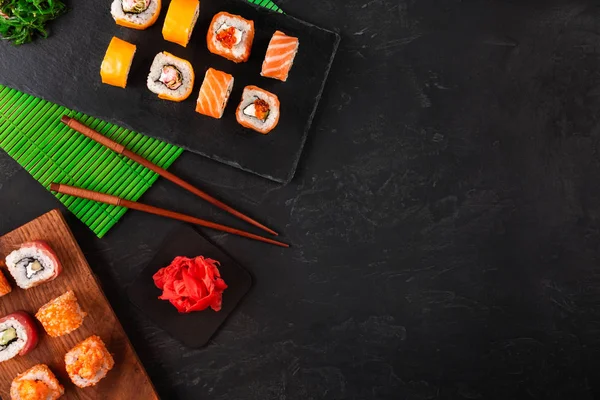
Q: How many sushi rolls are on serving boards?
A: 14